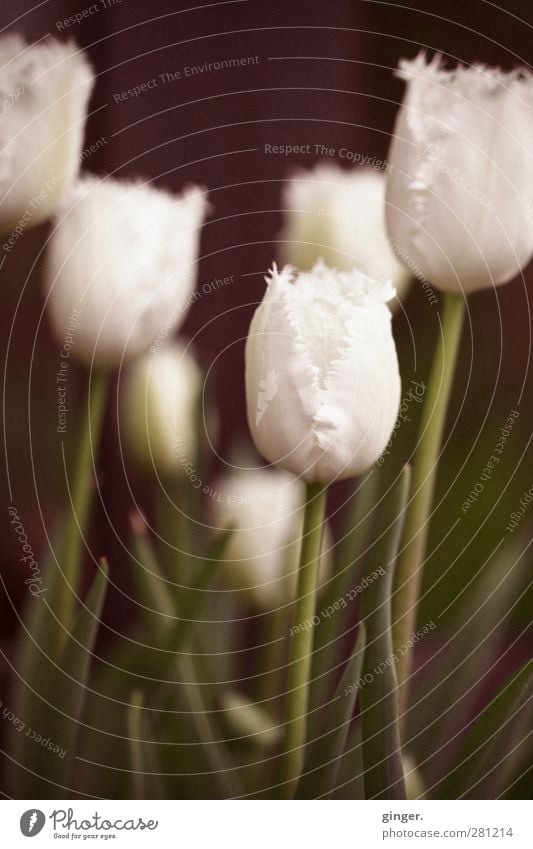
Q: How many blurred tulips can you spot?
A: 5